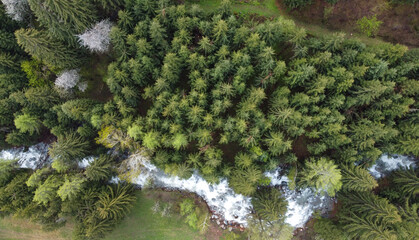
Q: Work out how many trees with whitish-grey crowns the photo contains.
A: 3